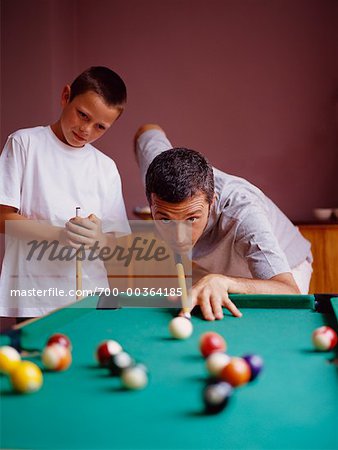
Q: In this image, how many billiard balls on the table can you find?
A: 14